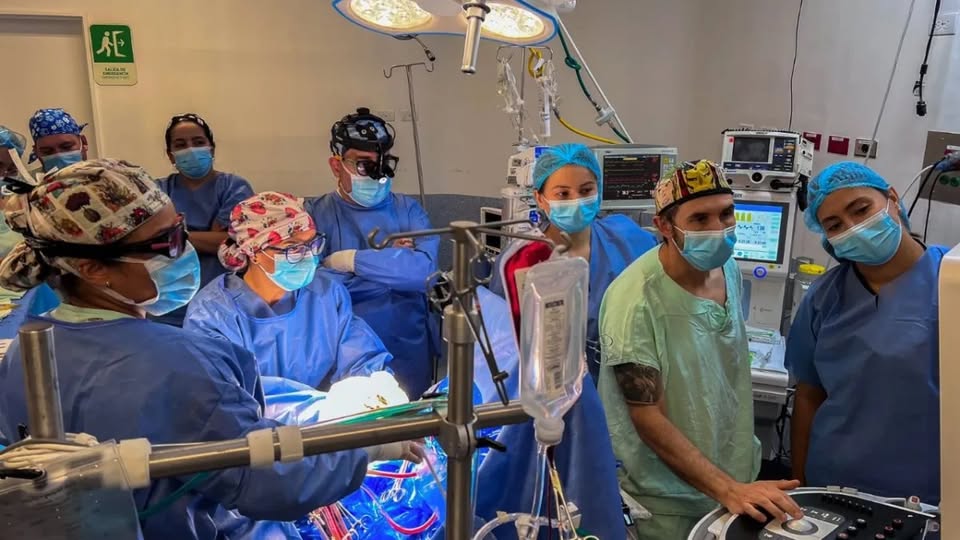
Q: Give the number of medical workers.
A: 9